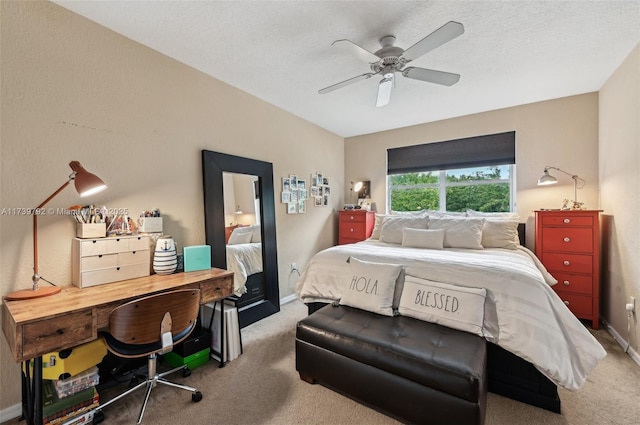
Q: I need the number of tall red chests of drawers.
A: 2